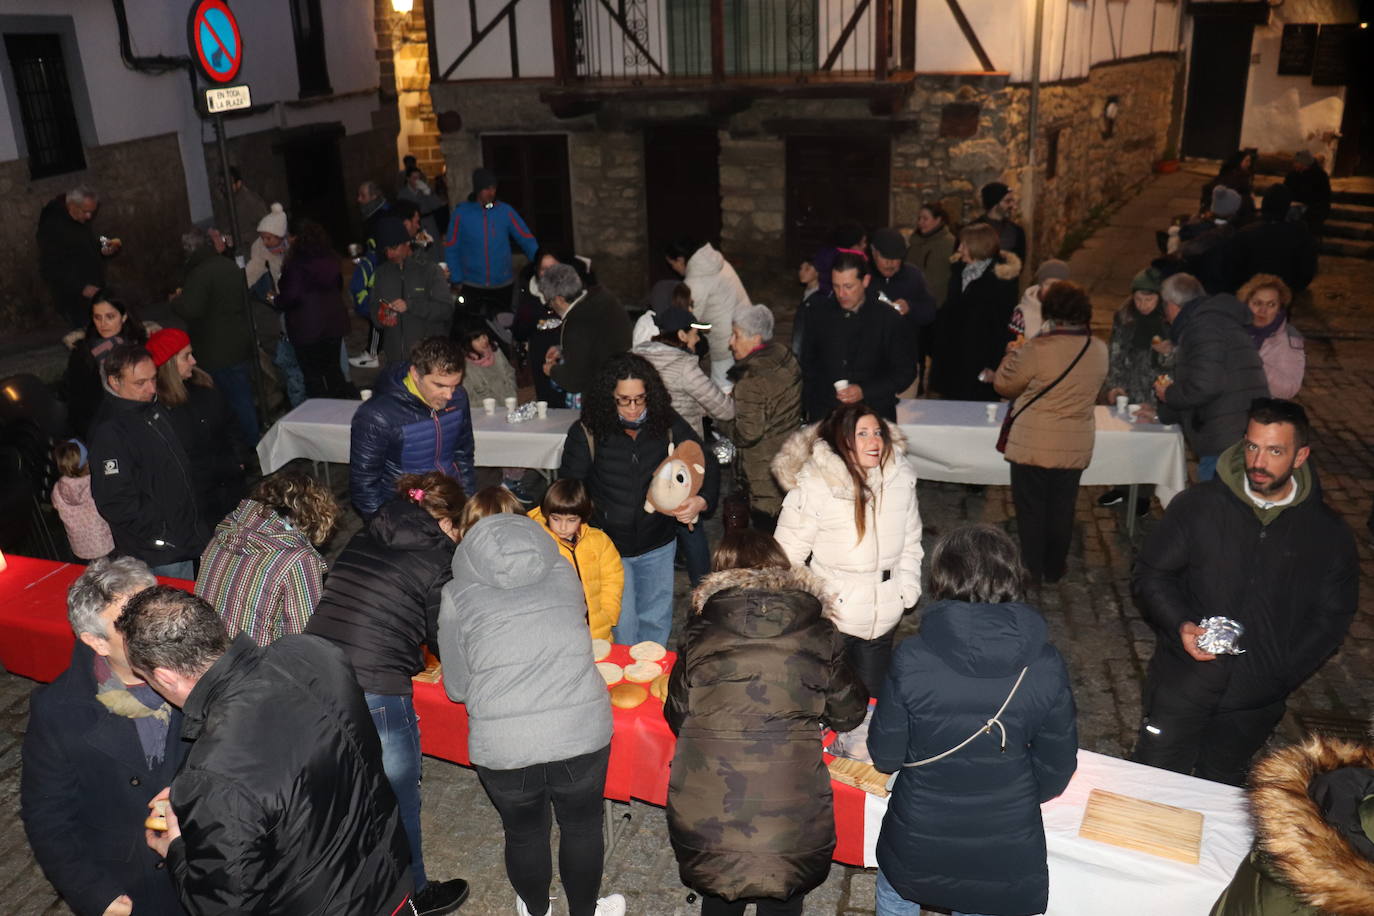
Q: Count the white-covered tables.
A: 3